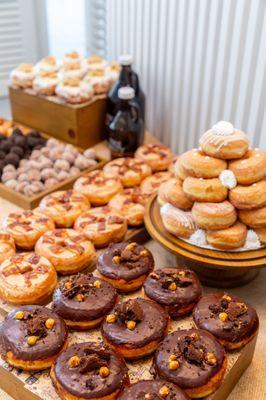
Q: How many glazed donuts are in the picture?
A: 11